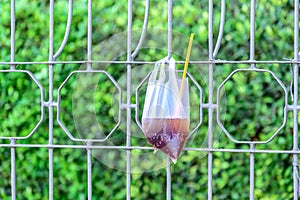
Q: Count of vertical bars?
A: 8